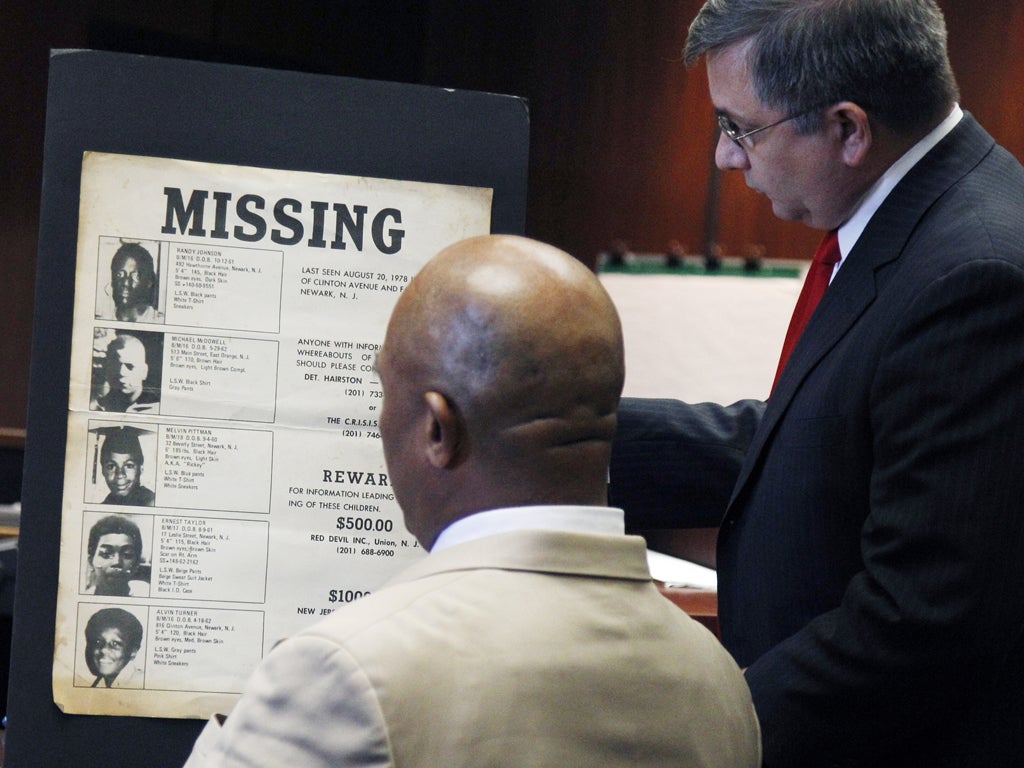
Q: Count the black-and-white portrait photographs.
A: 5